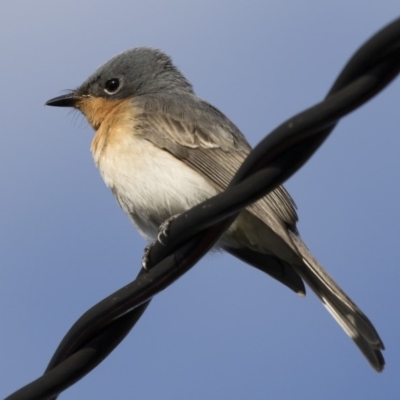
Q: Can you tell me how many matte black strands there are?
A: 2